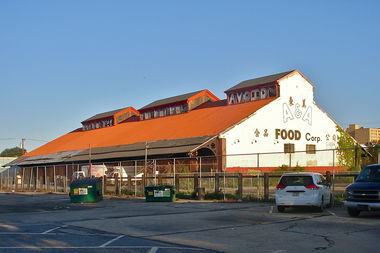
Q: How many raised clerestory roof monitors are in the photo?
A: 3